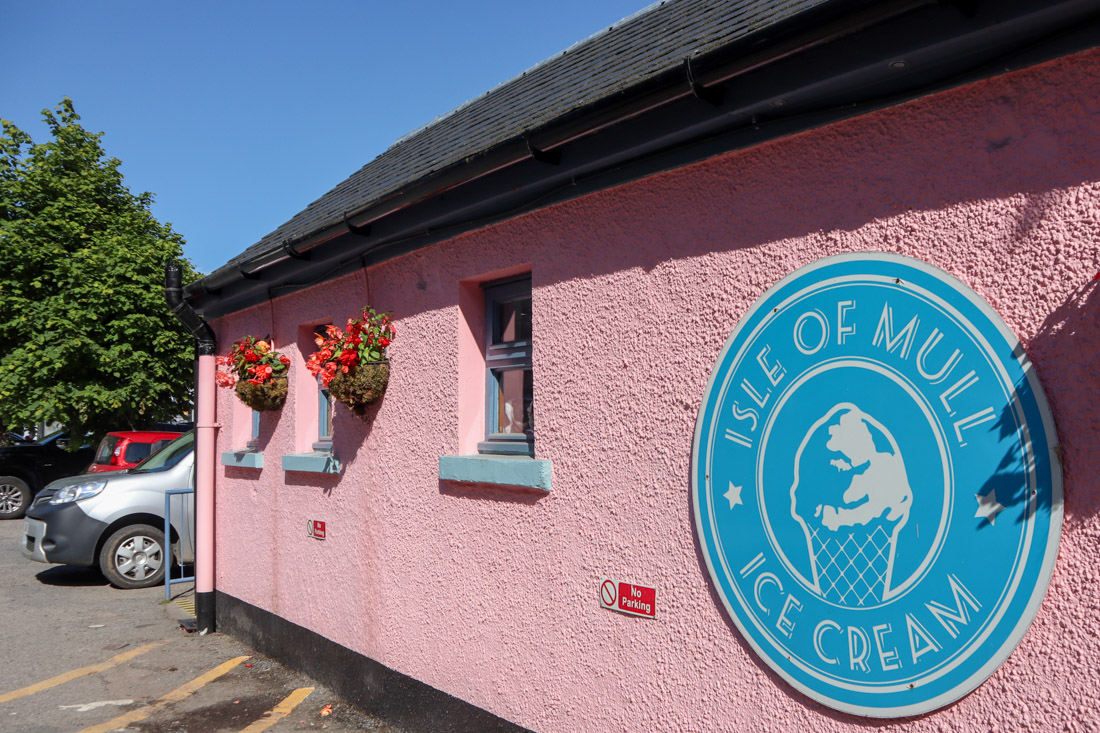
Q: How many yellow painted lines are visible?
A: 3